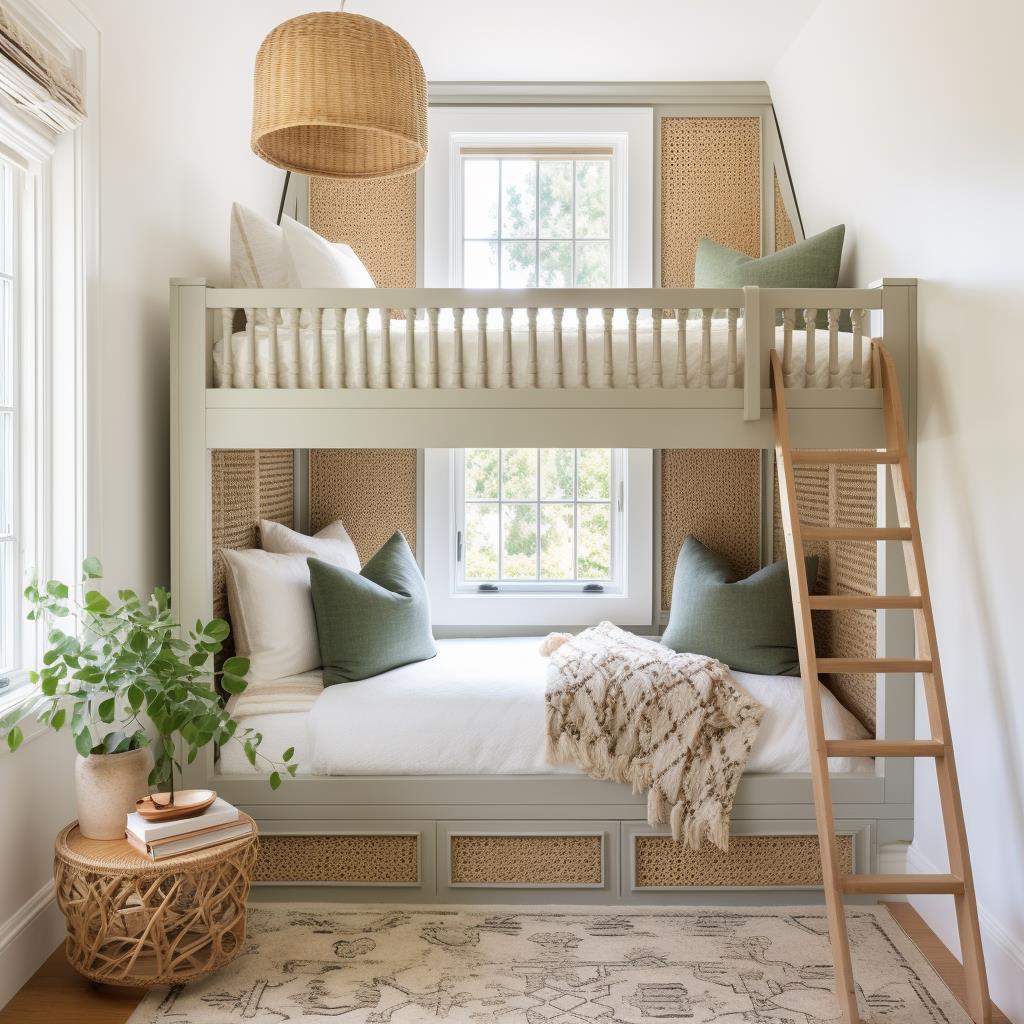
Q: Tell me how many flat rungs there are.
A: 6